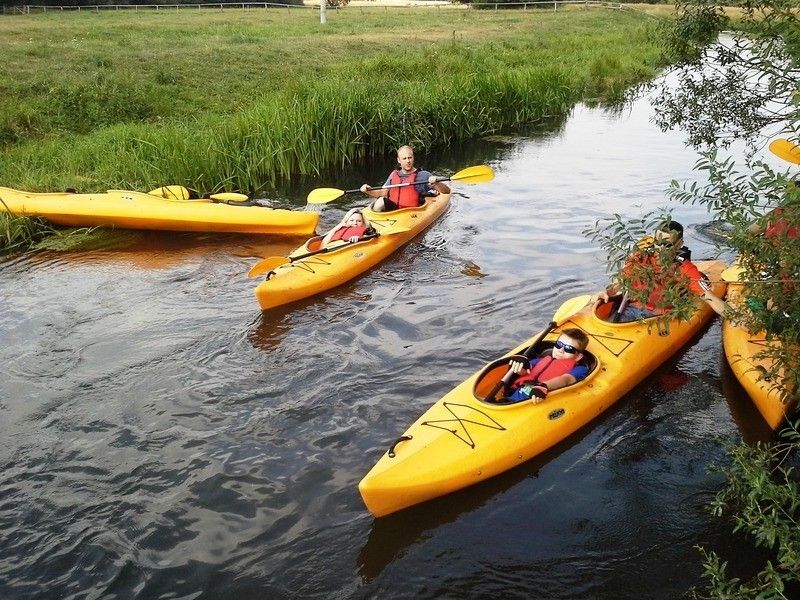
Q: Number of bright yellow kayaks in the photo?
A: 4